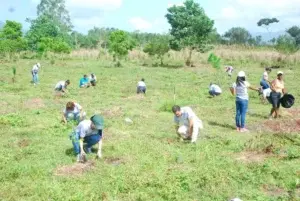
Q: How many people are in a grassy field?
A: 14